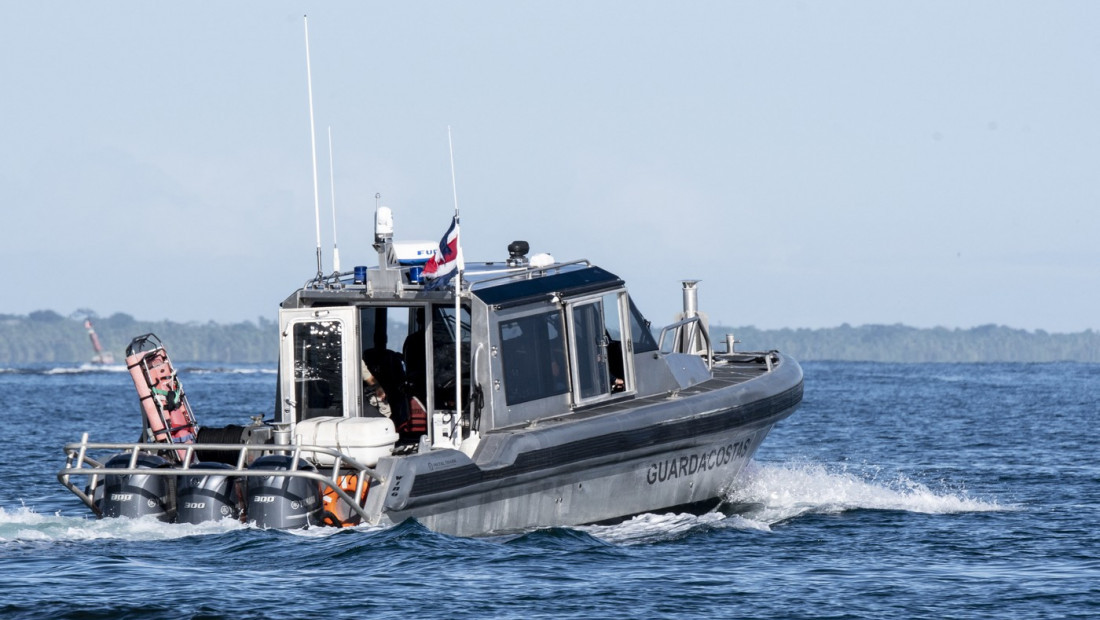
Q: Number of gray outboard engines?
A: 3